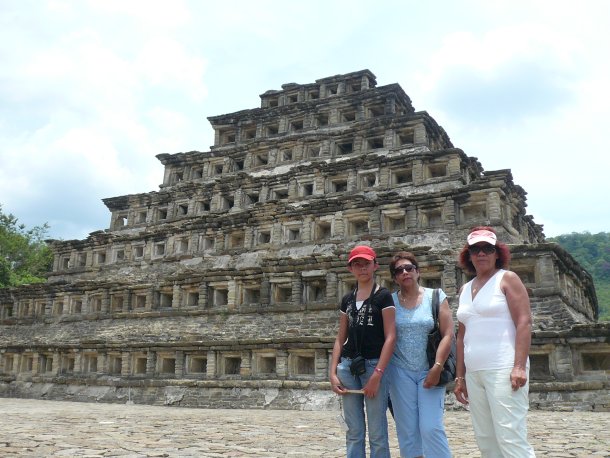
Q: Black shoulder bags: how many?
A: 1